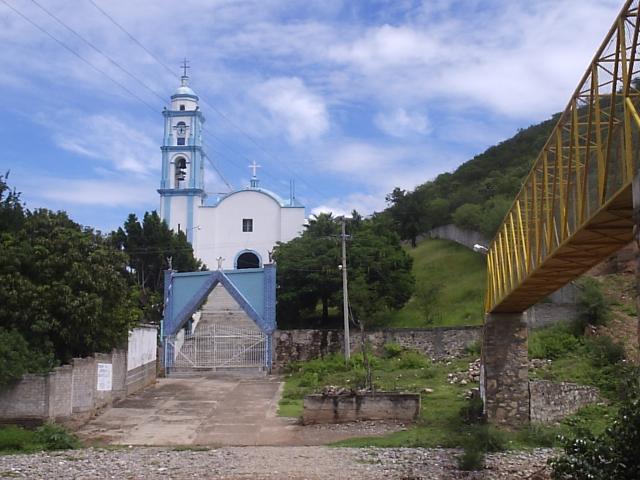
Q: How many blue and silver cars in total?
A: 0